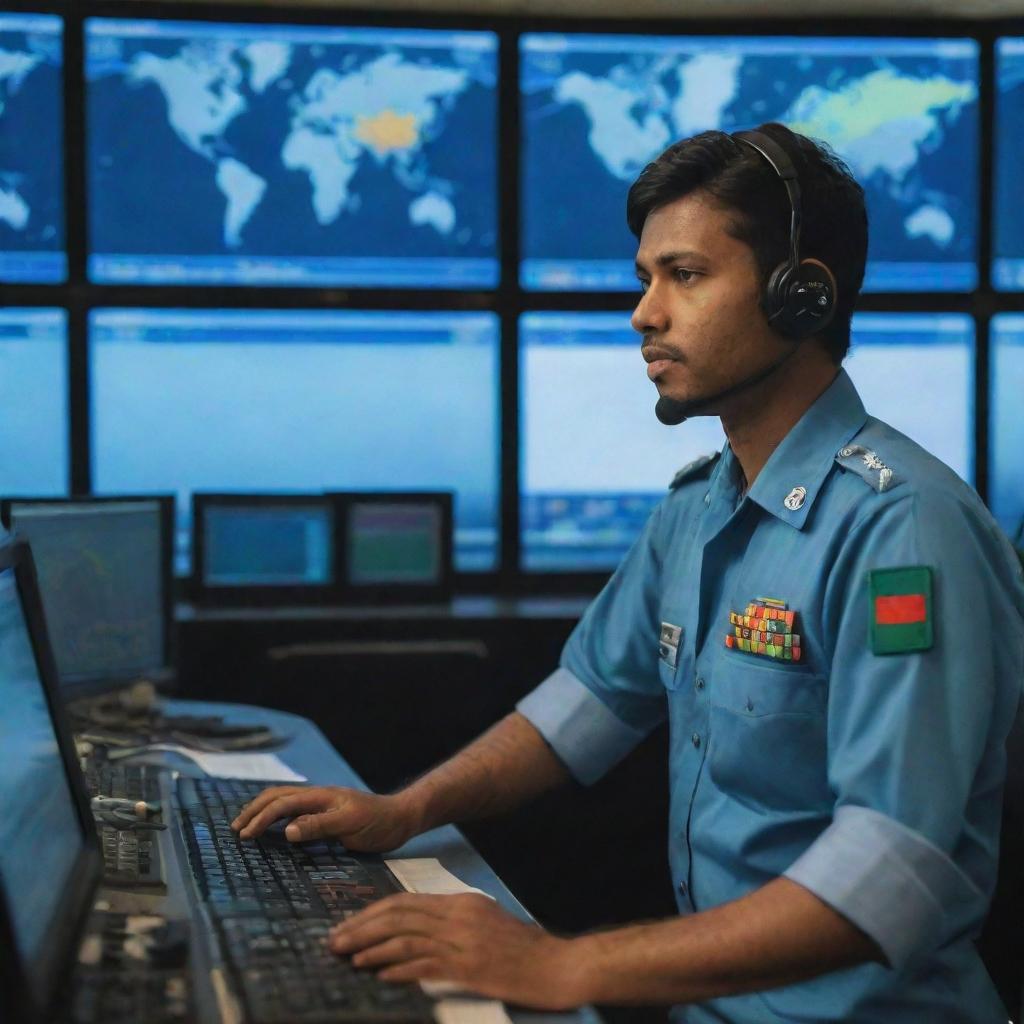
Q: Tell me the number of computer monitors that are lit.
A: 12